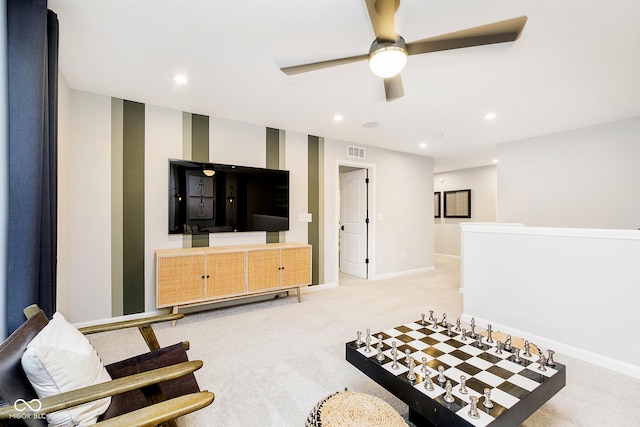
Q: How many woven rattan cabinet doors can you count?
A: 4